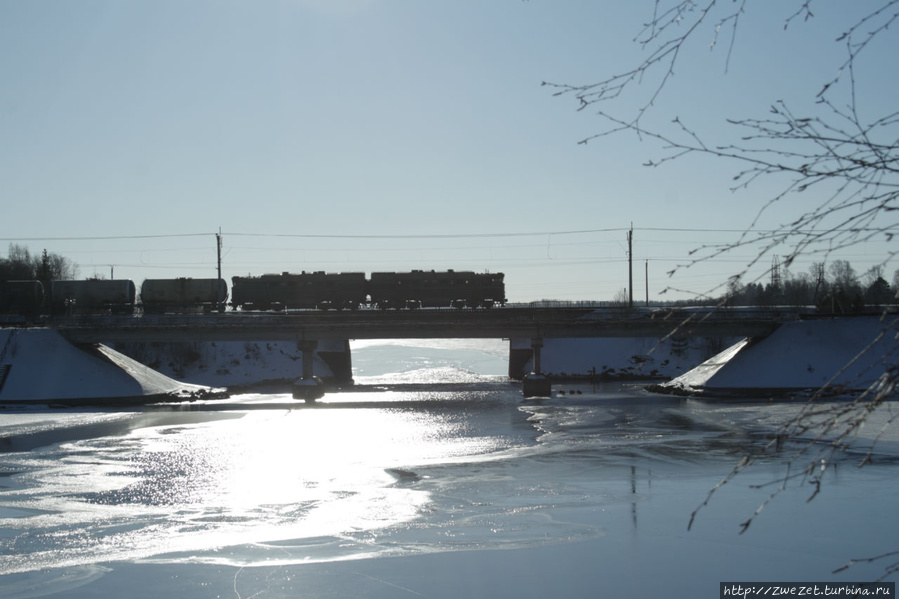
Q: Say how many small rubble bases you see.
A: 2